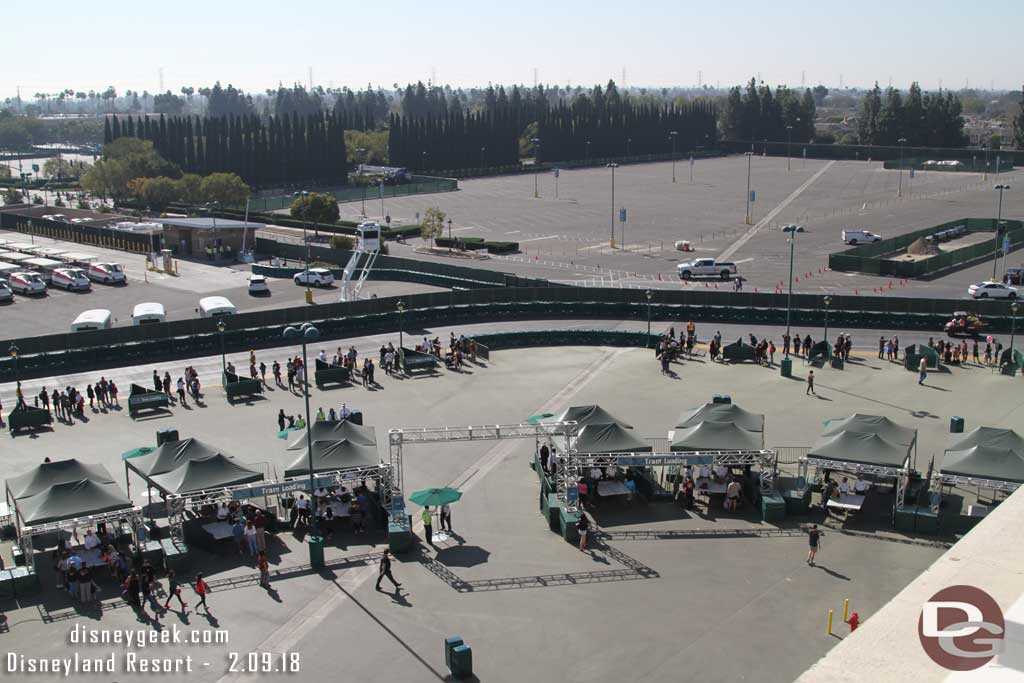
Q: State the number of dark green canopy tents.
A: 14